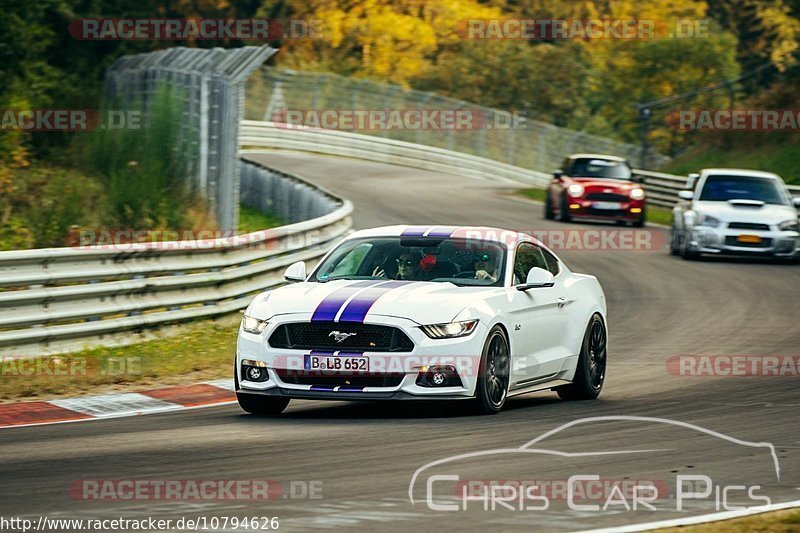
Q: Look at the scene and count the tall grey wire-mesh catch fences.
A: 2